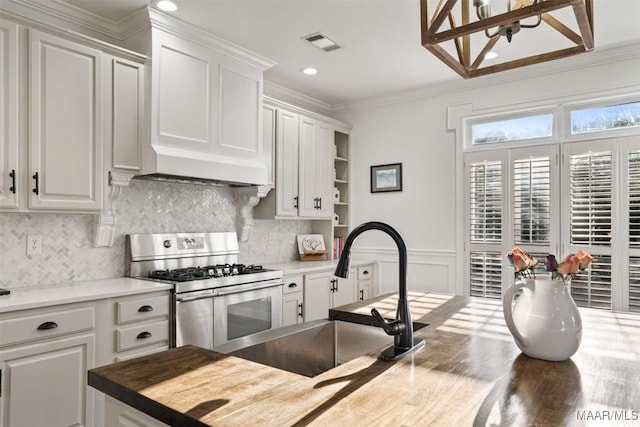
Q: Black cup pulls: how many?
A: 5